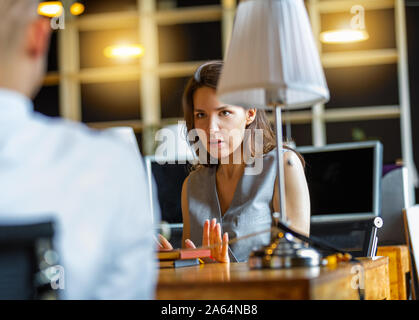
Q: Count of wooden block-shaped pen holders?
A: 0